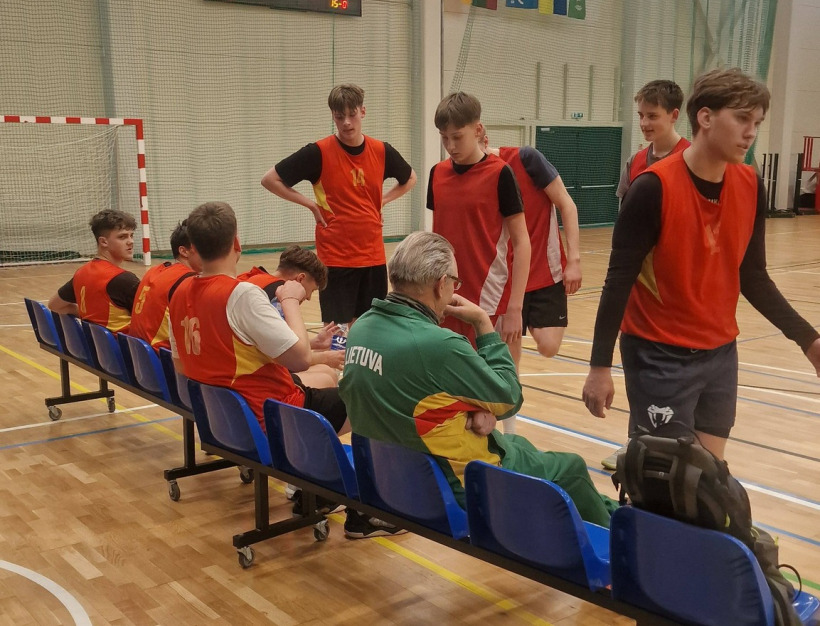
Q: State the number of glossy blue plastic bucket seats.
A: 10